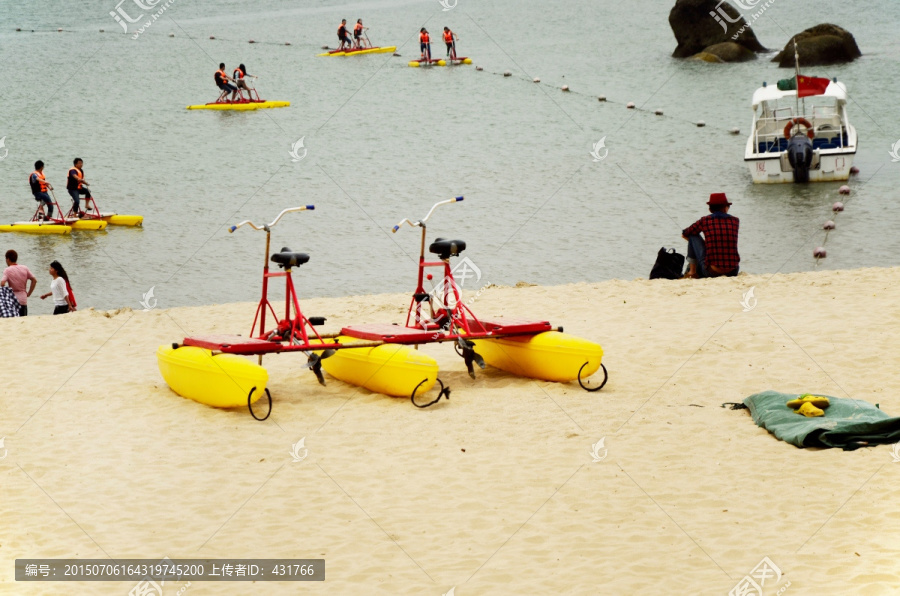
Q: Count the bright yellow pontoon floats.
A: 15